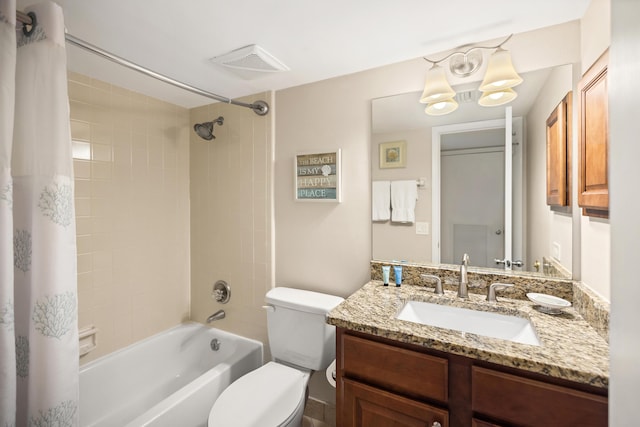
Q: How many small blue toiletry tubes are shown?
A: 2